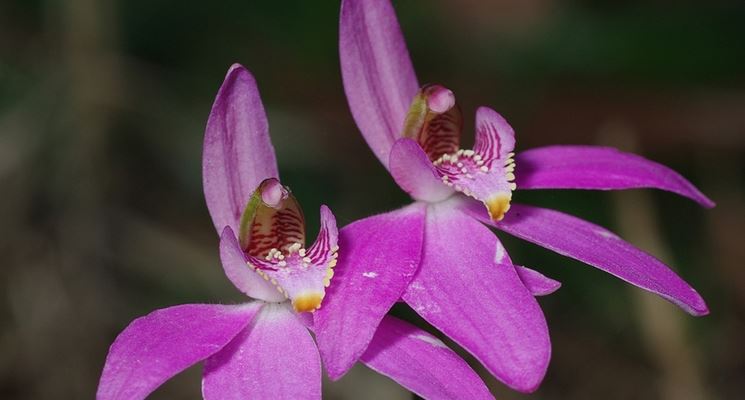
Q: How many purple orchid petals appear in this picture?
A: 10